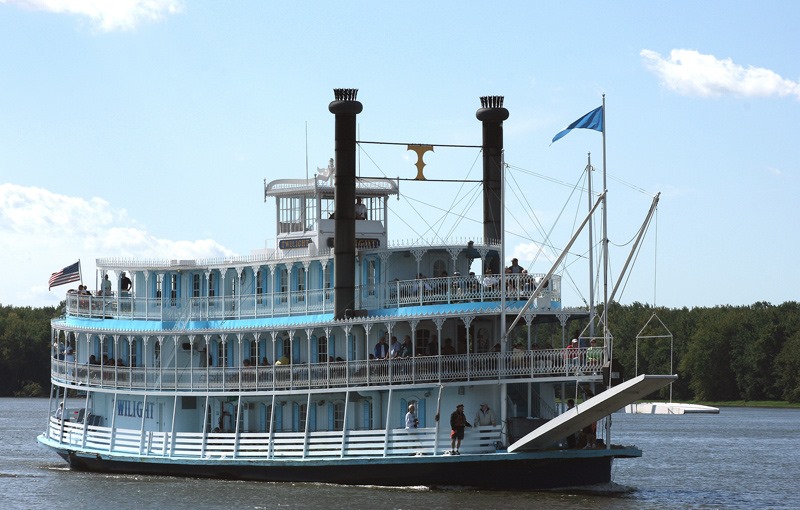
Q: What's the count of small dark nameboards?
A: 2